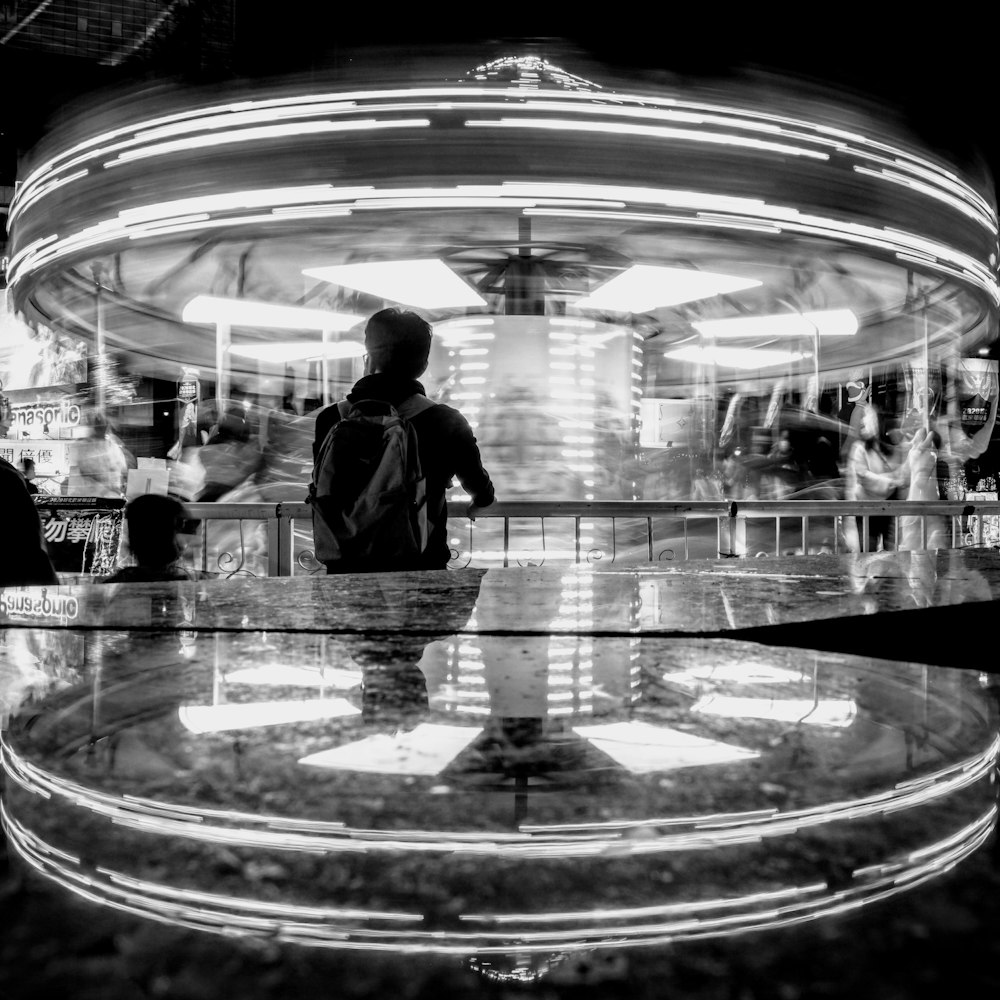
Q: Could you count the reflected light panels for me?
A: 6